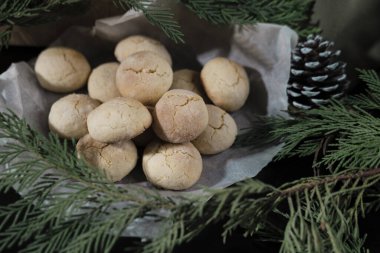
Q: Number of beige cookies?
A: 12